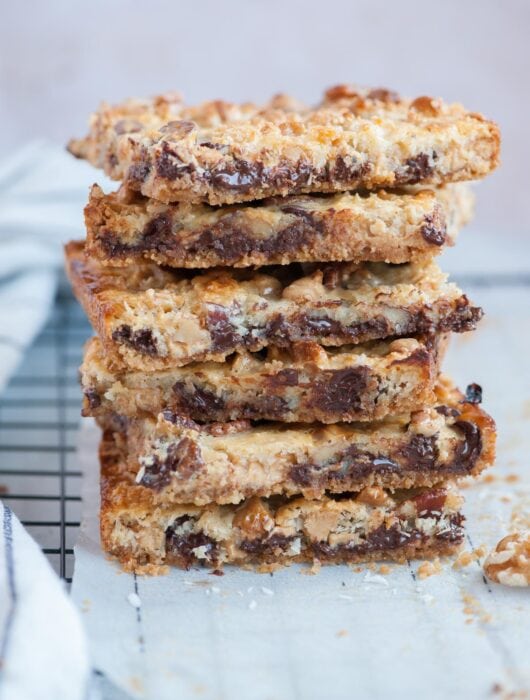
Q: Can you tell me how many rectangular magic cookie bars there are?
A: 6